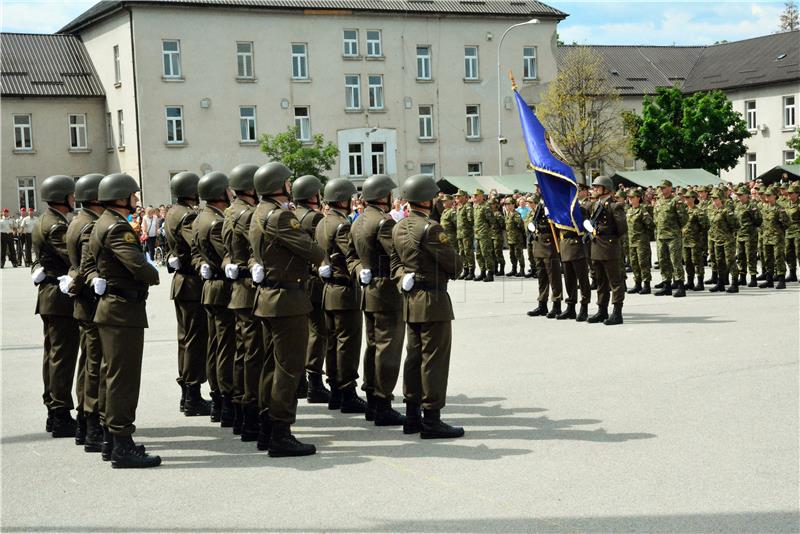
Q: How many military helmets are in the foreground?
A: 11